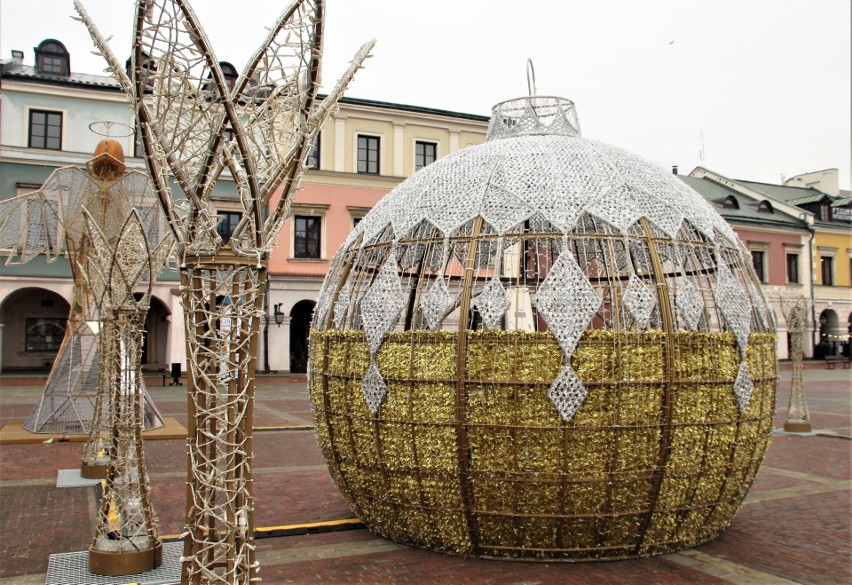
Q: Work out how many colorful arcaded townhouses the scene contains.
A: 4